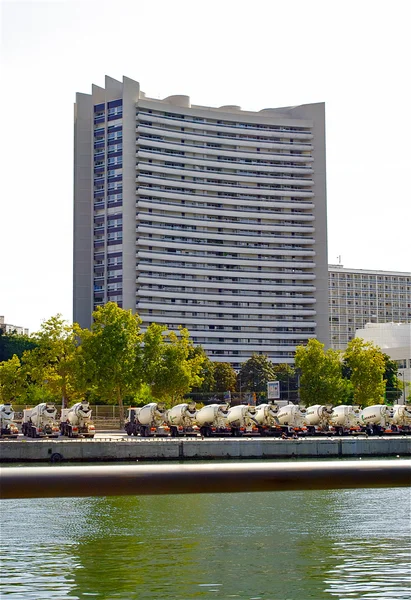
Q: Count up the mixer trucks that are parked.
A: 13